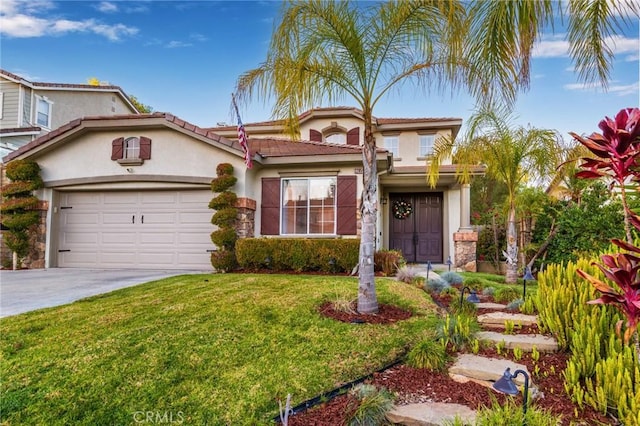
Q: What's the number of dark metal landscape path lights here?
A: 5